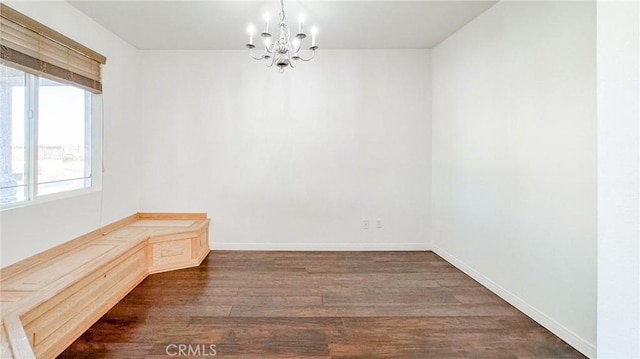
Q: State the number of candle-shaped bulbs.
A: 6